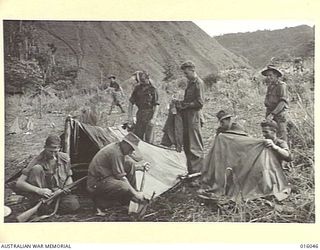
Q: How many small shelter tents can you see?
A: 2